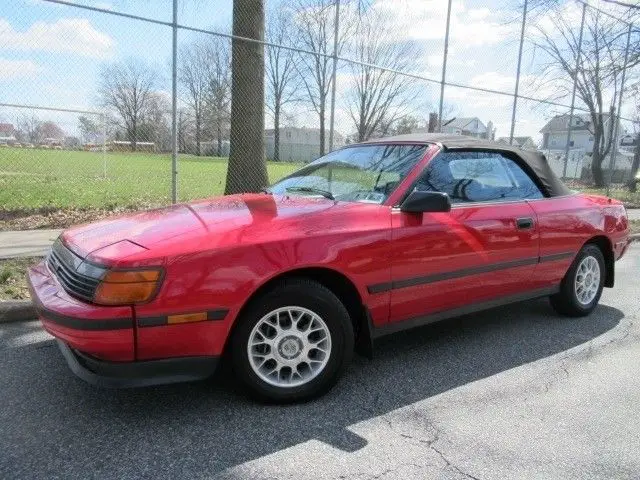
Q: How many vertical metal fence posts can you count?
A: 6